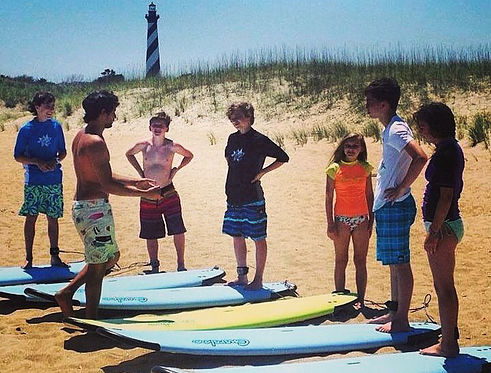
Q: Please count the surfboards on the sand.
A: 6